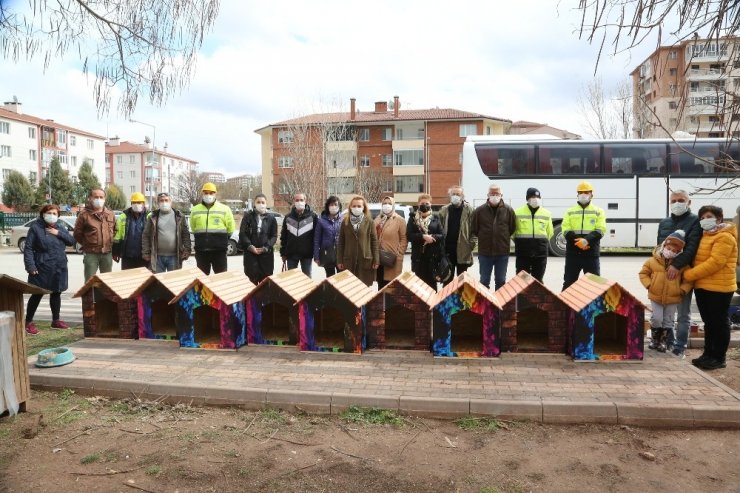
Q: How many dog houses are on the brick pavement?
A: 9